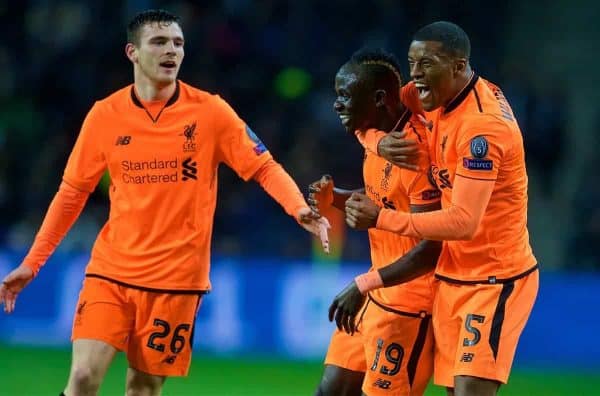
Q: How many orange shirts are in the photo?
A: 3